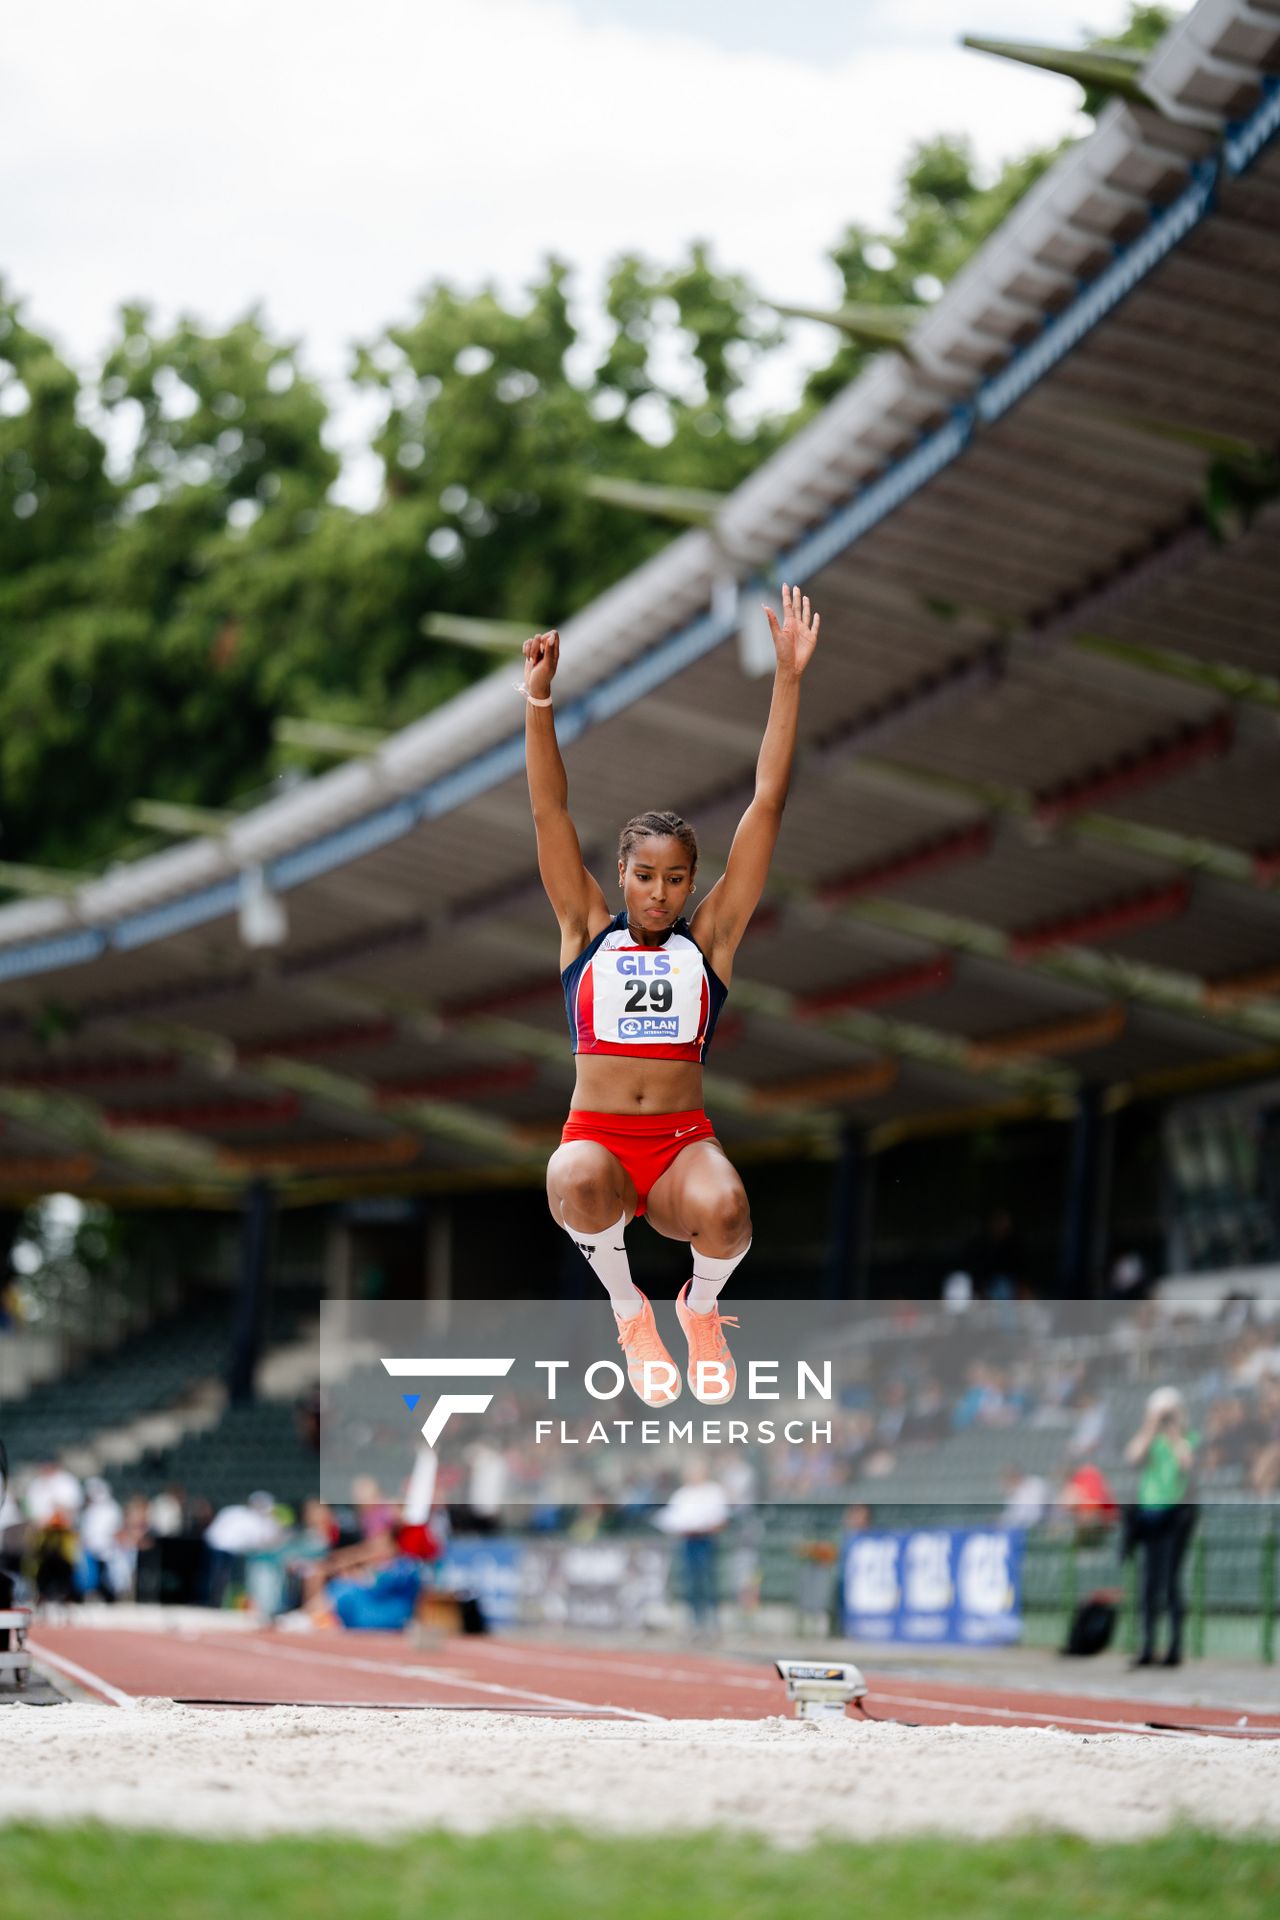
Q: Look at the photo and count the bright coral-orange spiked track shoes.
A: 2